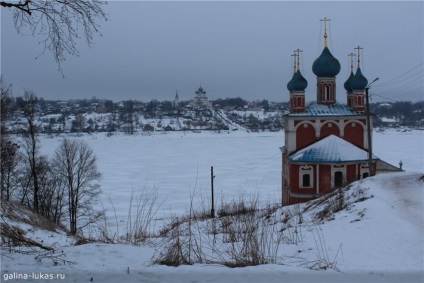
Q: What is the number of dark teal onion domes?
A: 5